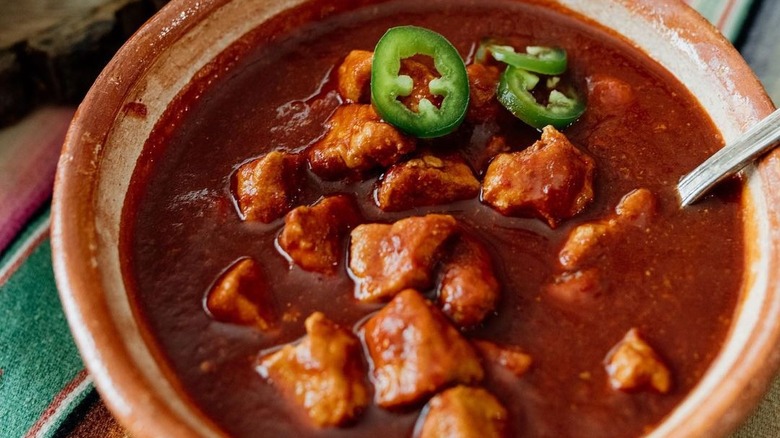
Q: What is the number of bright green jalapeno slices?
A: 3